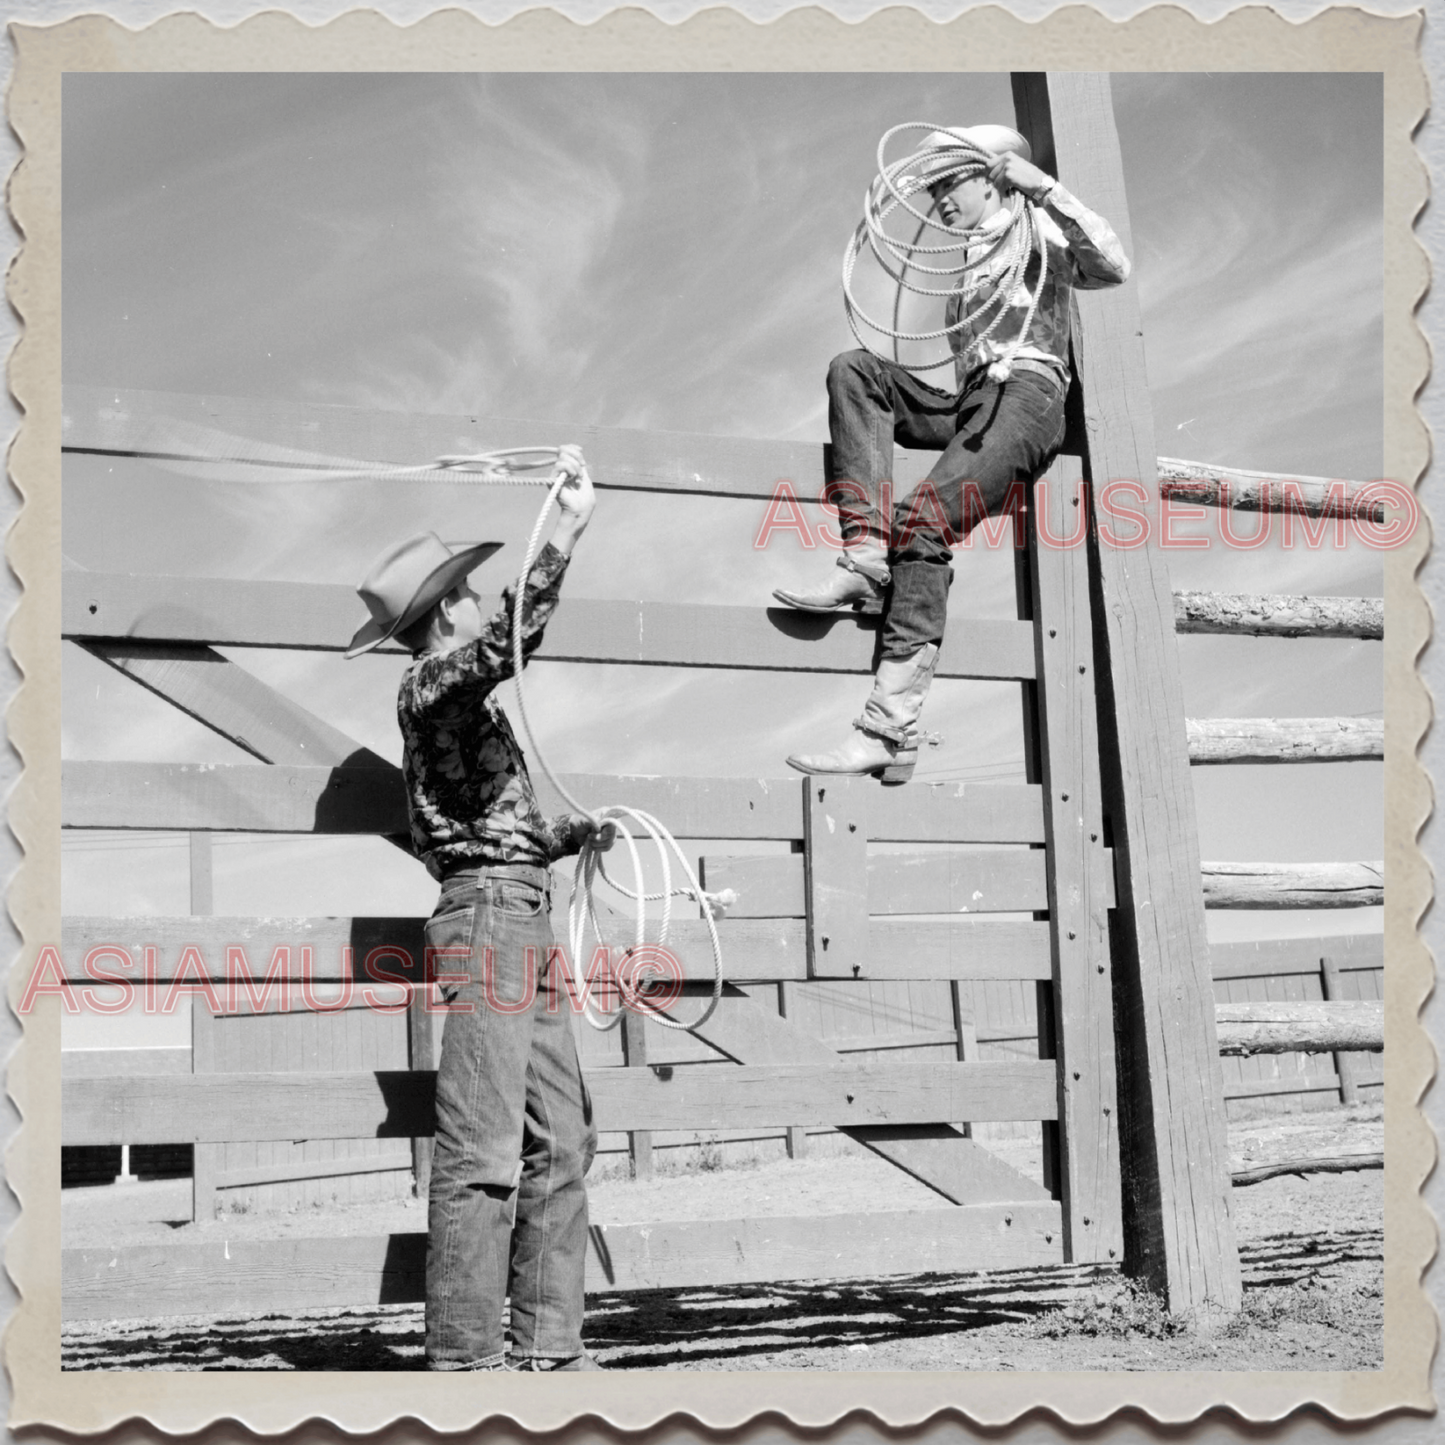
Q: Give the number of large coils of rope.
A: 2